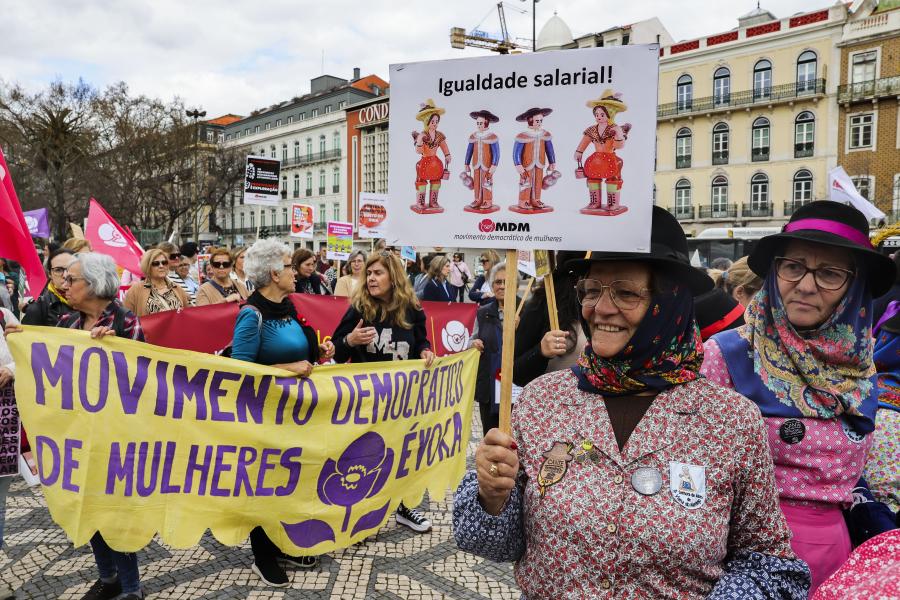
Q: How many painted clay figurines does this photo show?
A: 4